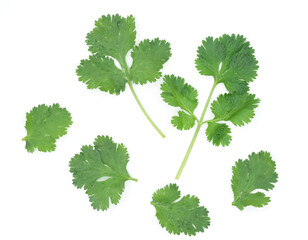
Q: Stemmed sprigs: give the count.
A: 2